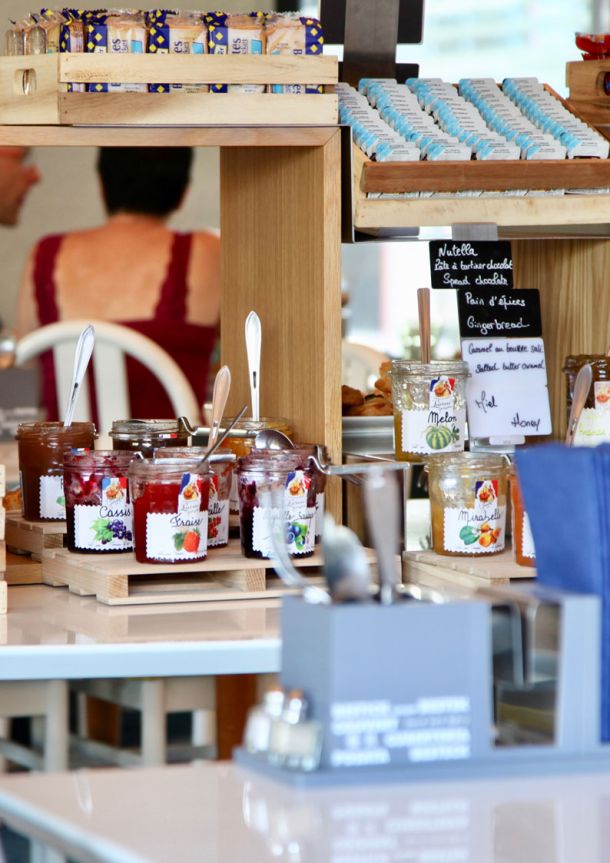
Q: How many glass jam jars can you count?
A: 12